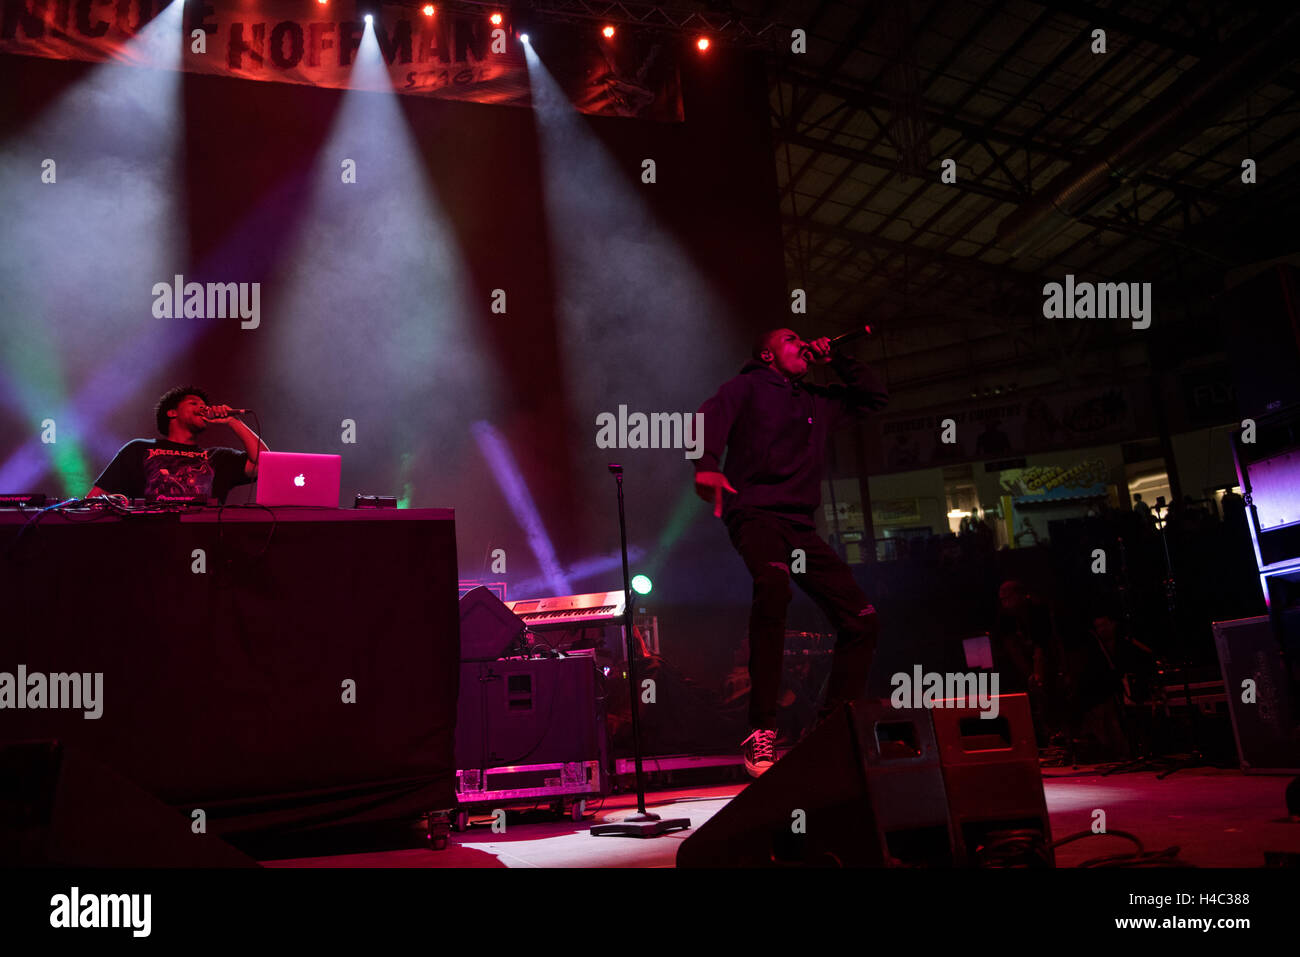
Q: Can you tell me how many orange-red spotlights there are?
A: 5